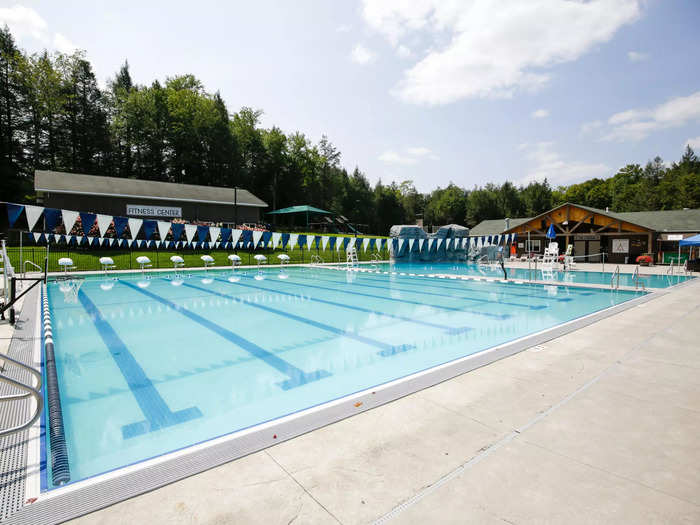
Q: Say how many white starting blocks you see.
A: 8